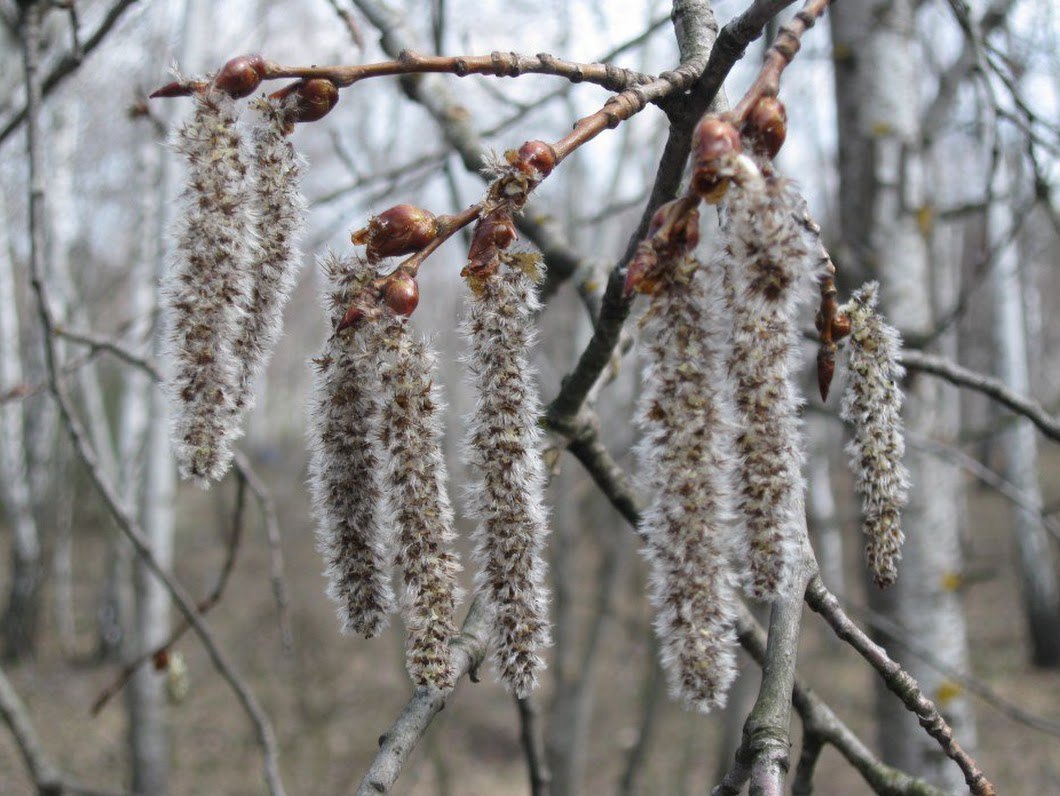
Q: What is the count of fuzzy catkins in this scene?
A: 8